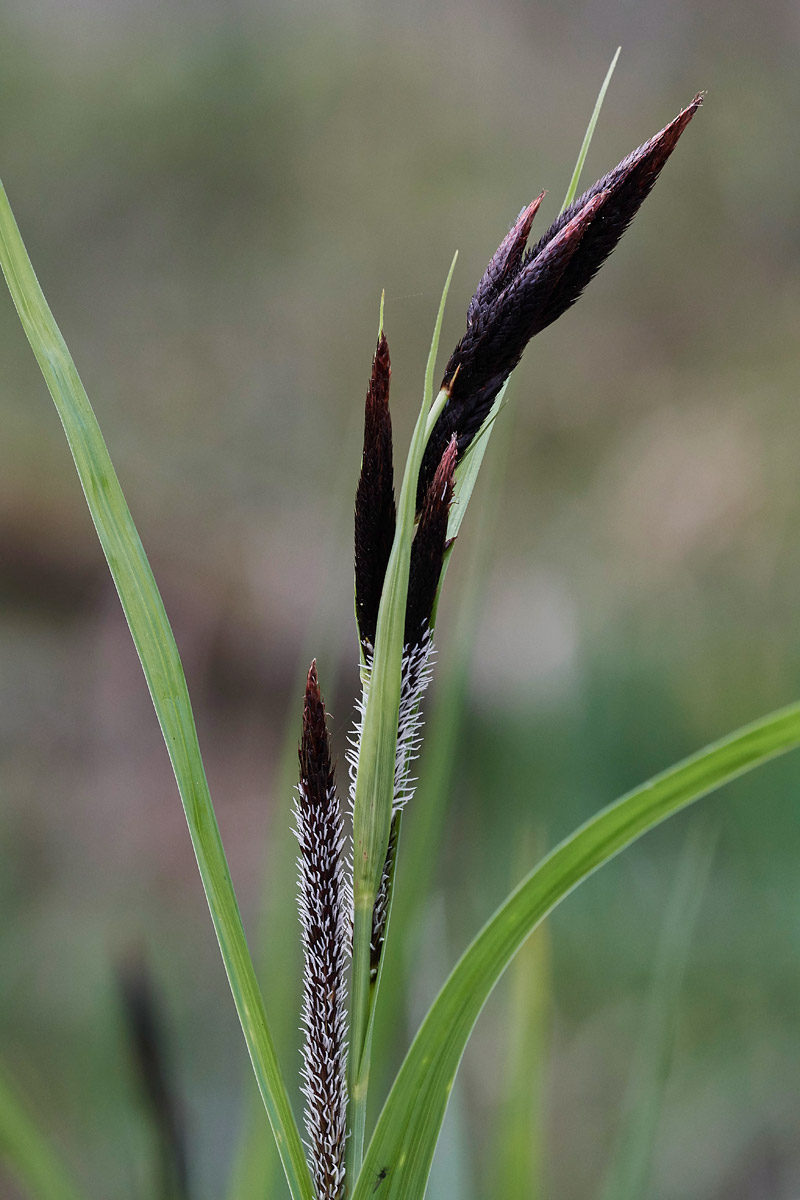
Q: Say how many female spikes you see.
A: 3